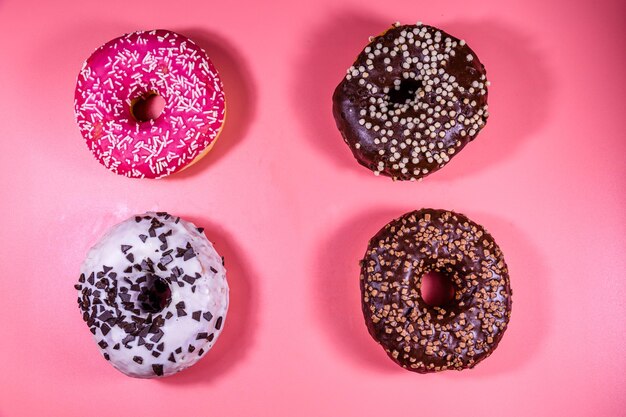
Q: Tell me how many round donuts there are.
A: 4